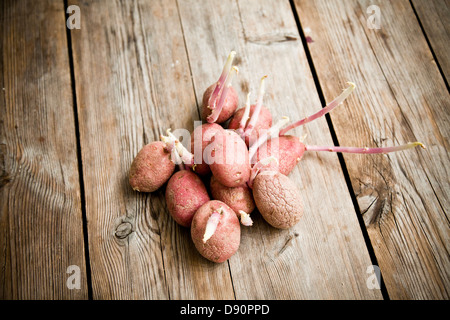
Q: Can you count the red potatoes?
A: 10